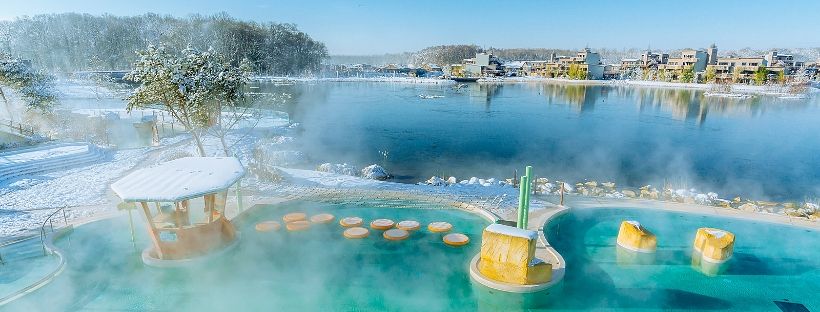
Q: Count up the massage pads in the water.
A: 11